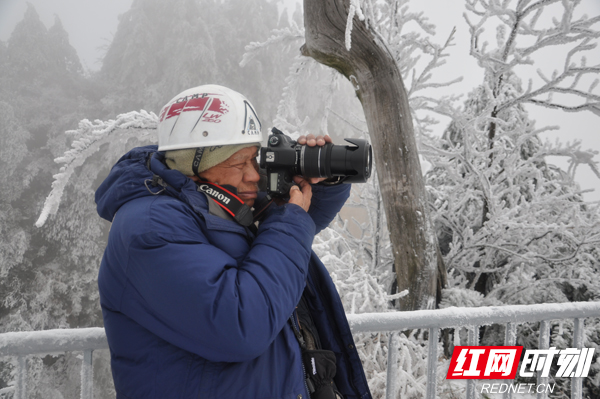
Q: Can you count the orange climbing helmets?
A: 0